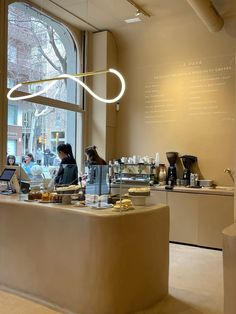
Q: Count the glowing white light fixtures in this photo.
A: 1